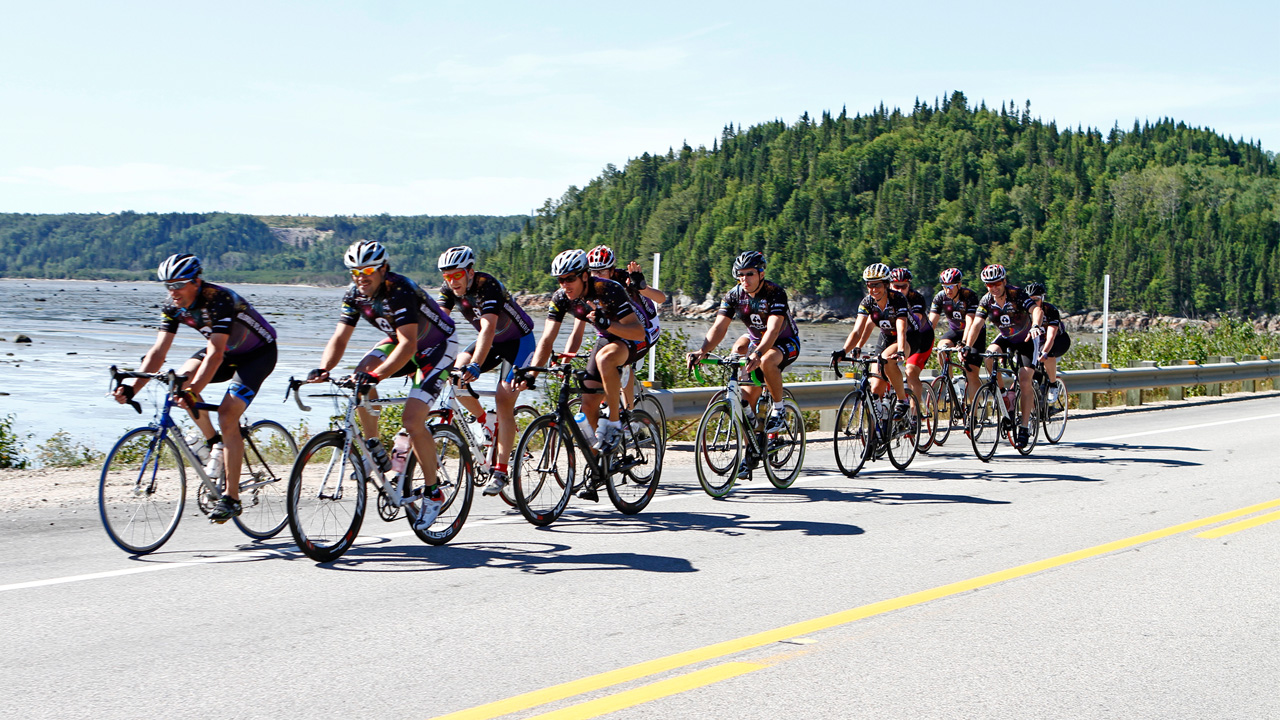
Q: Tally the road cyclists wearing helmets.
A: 11